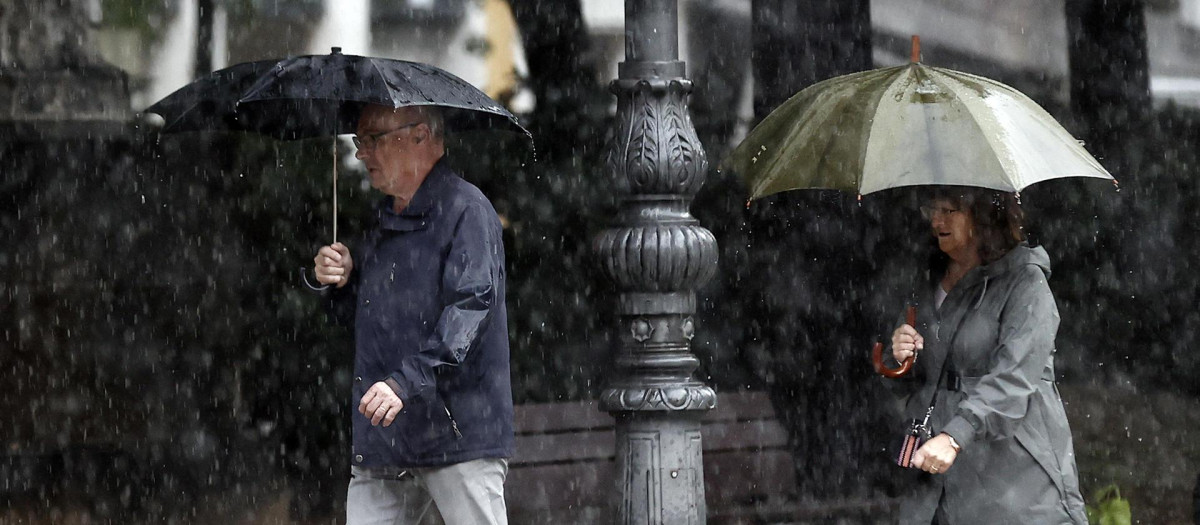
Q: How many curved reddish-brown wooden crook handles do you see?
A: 1